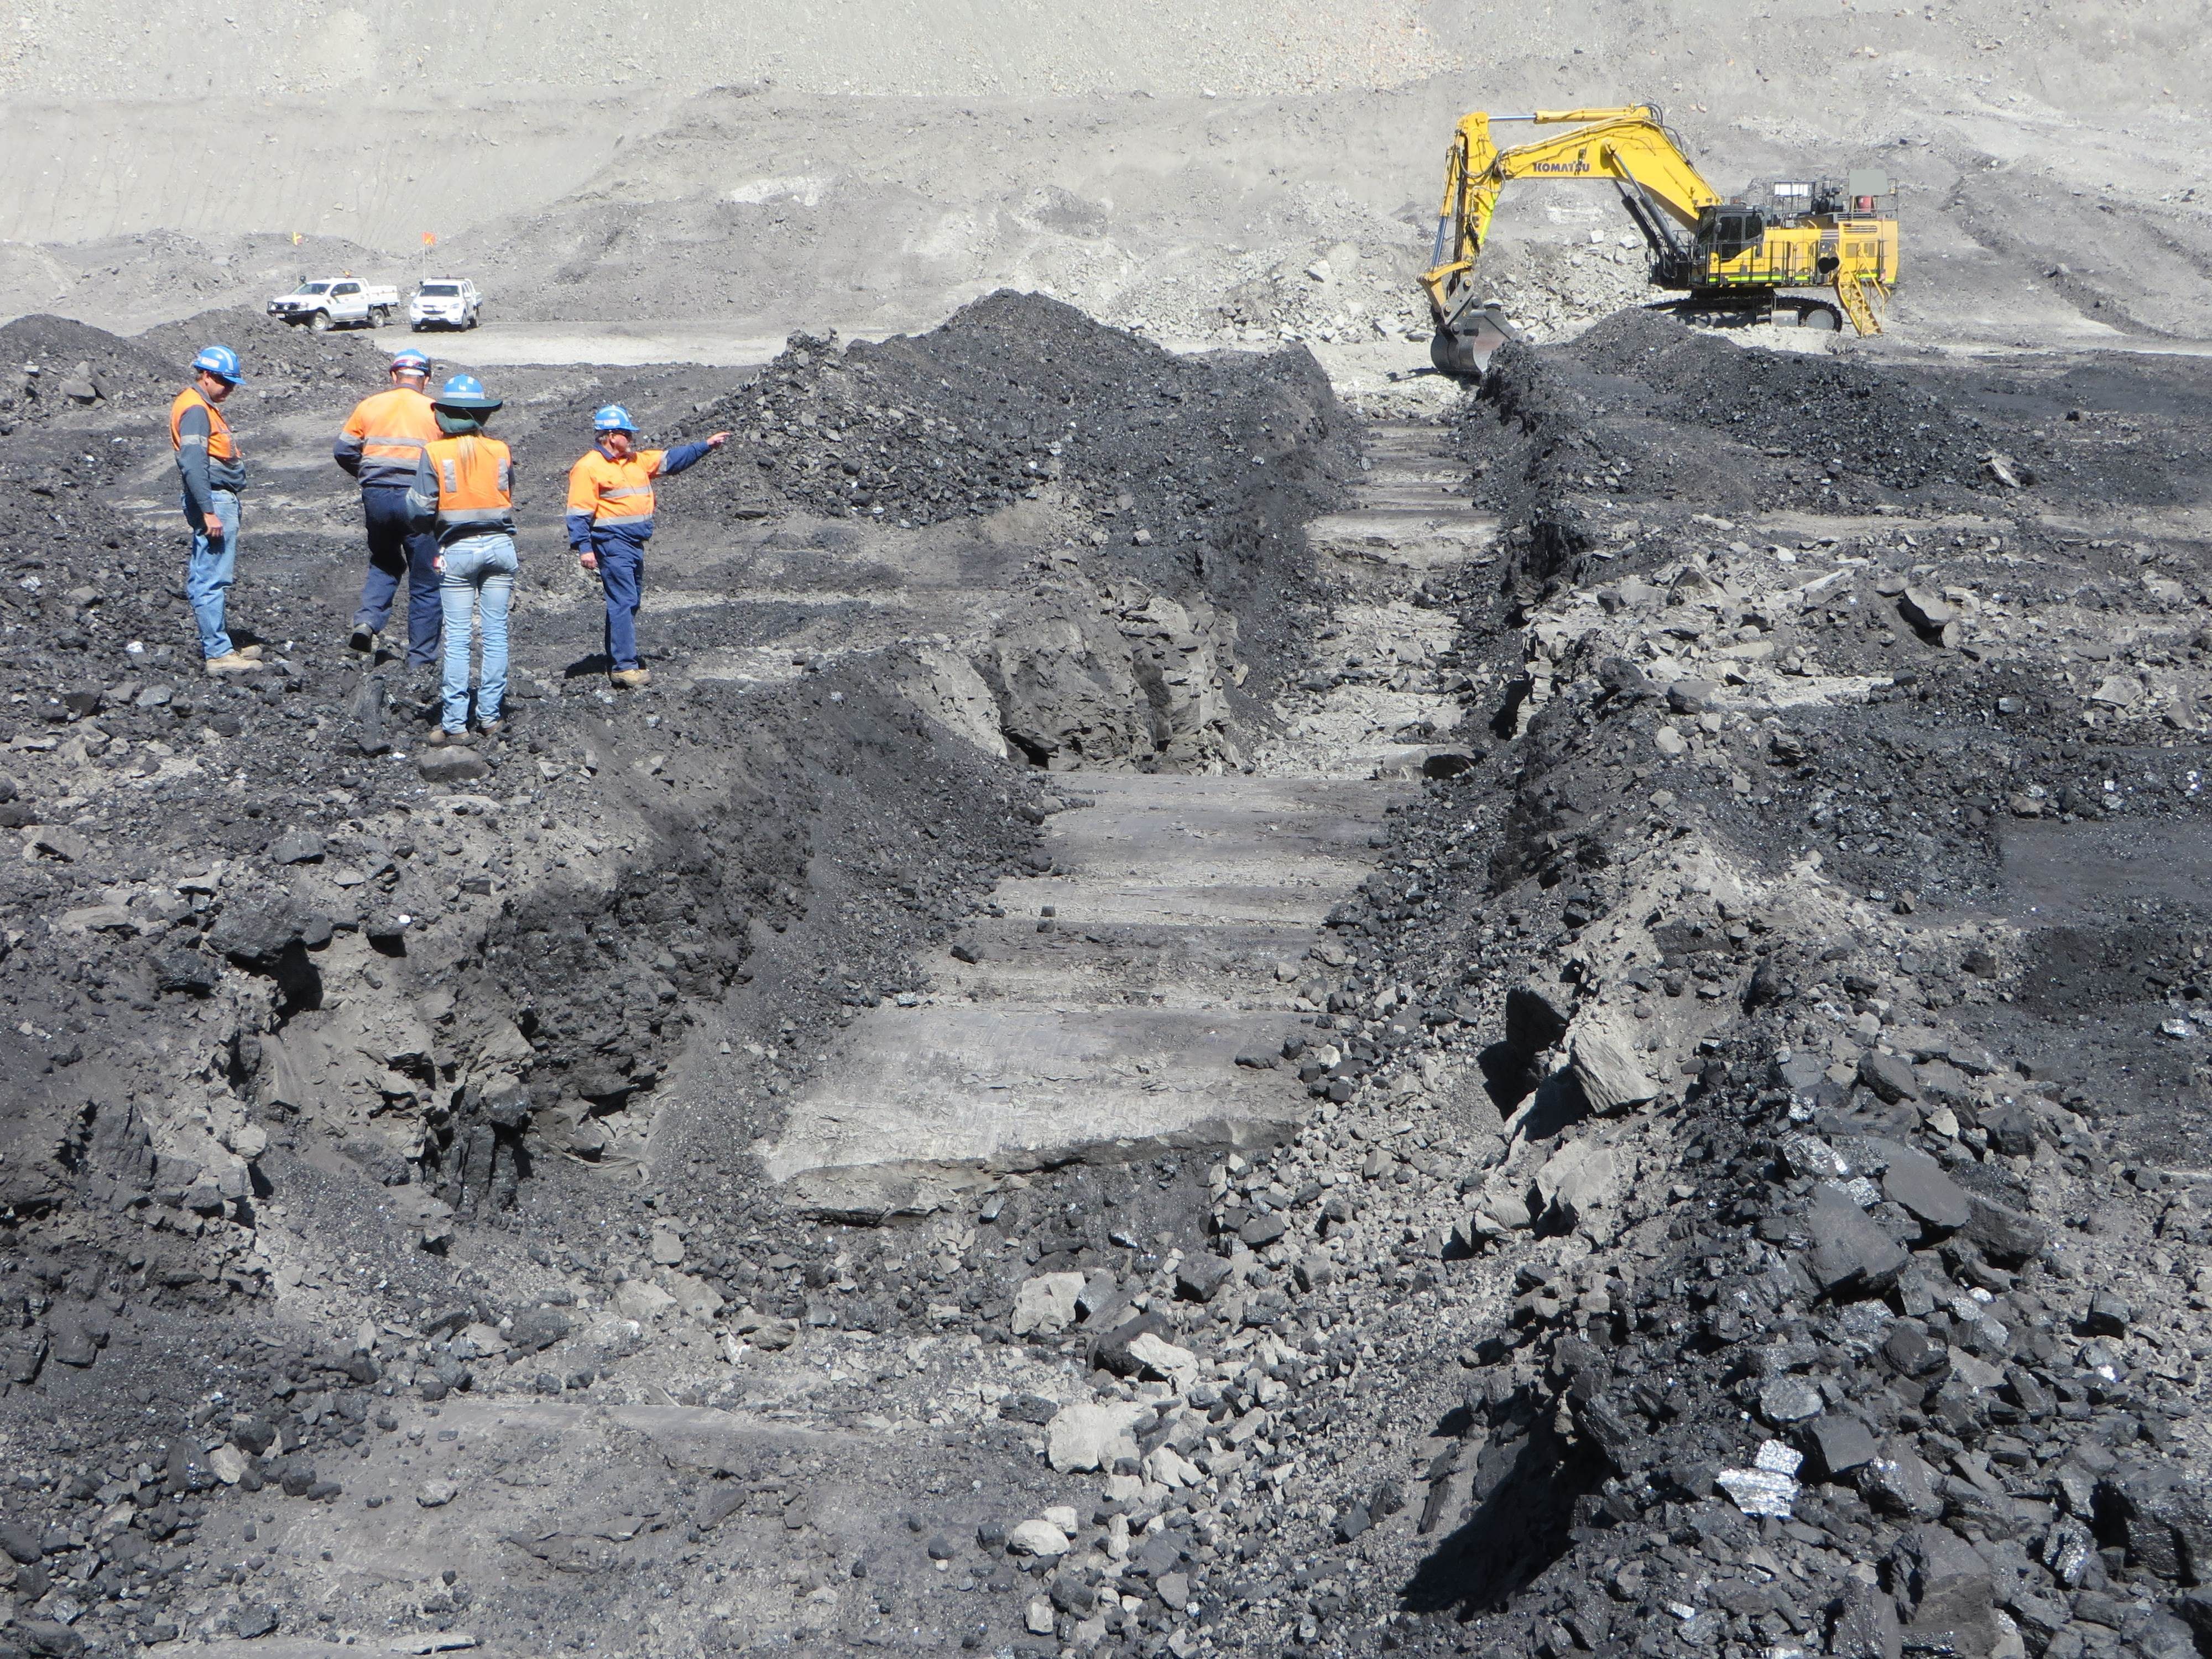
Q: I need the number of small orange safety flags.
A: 2